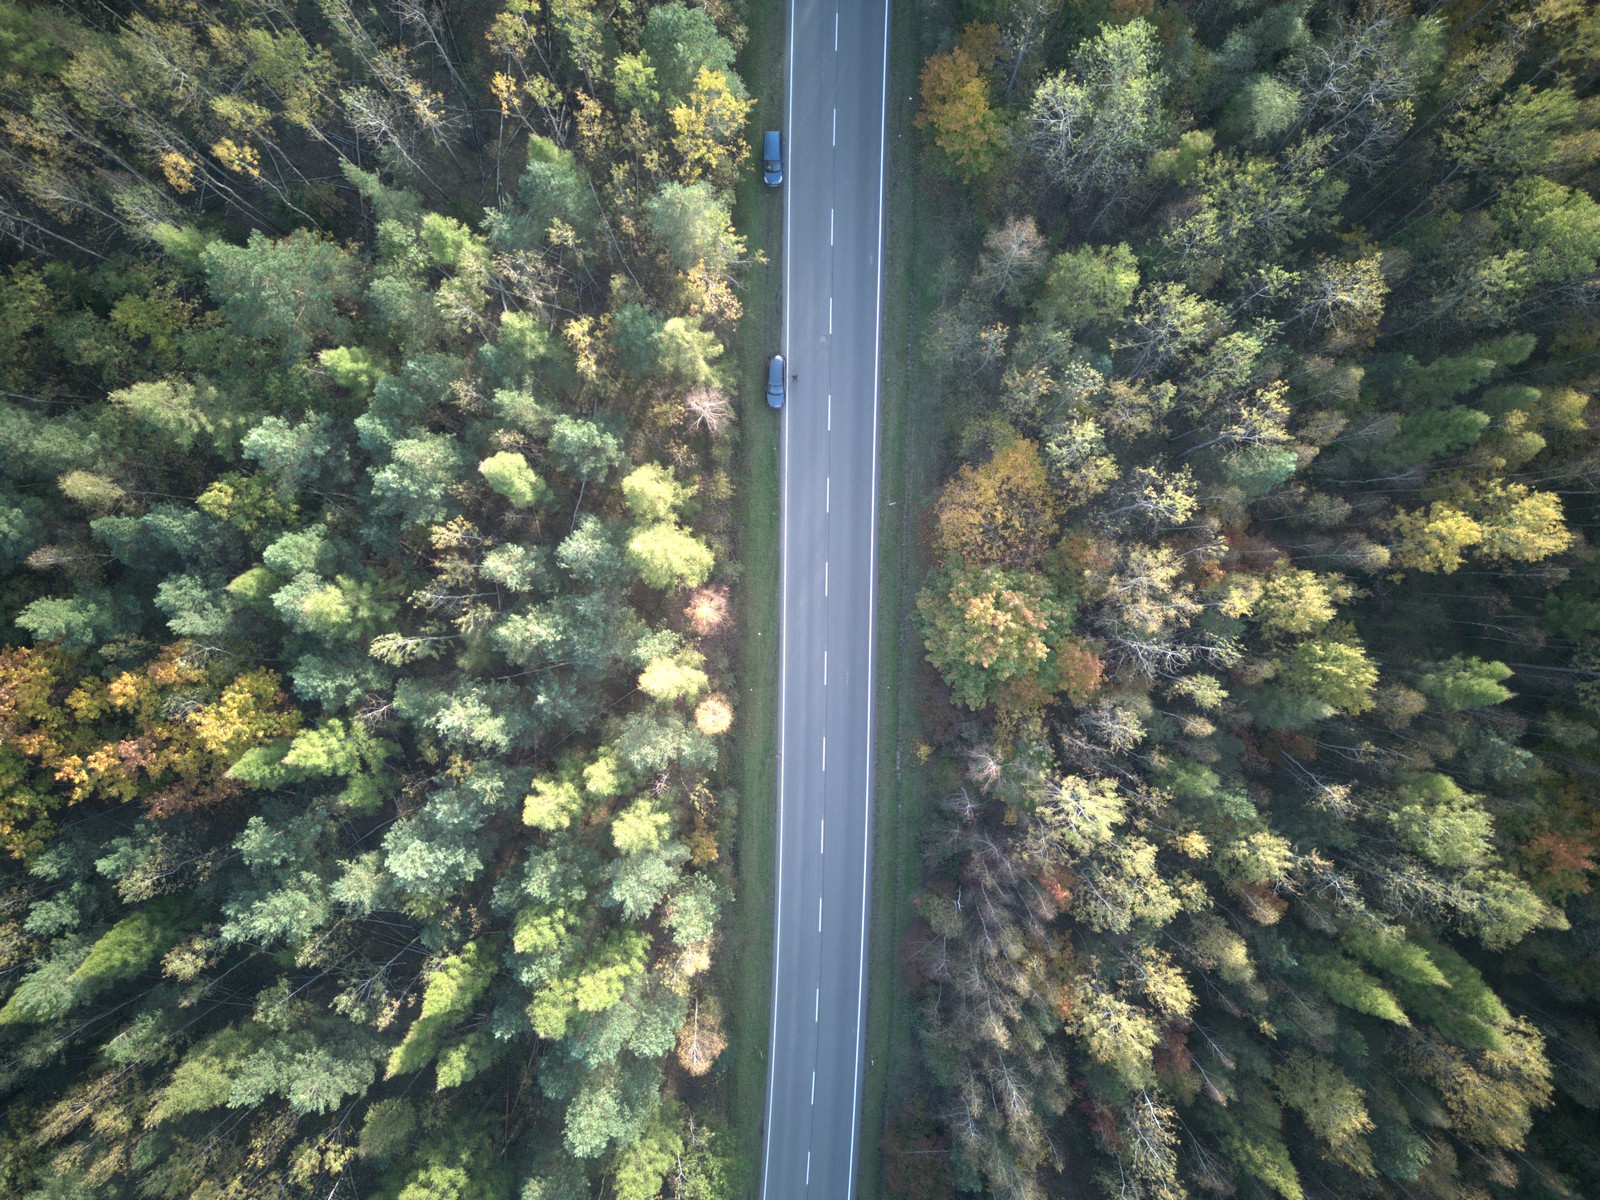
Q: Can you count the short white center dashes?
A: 14